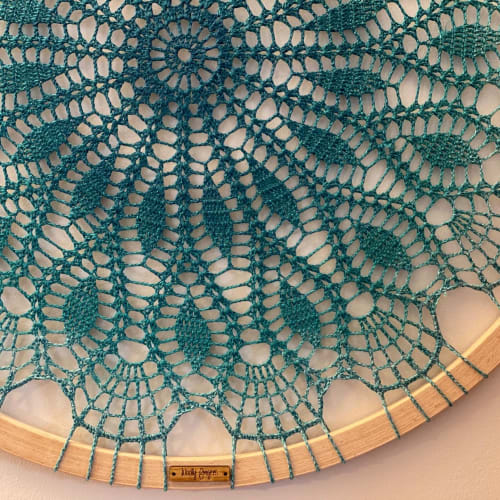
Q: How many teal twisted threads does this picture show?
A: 15